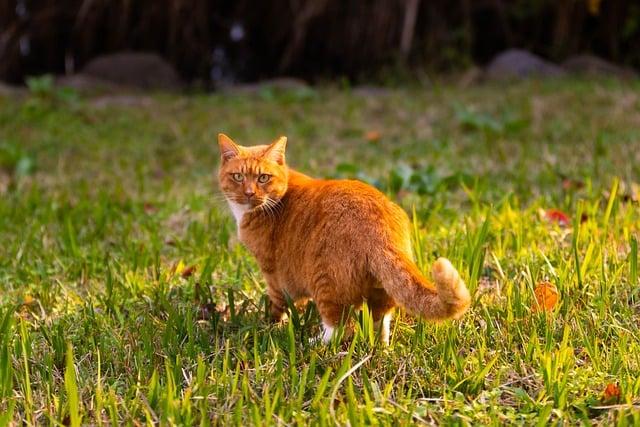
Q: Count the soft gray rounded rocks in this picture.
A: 3